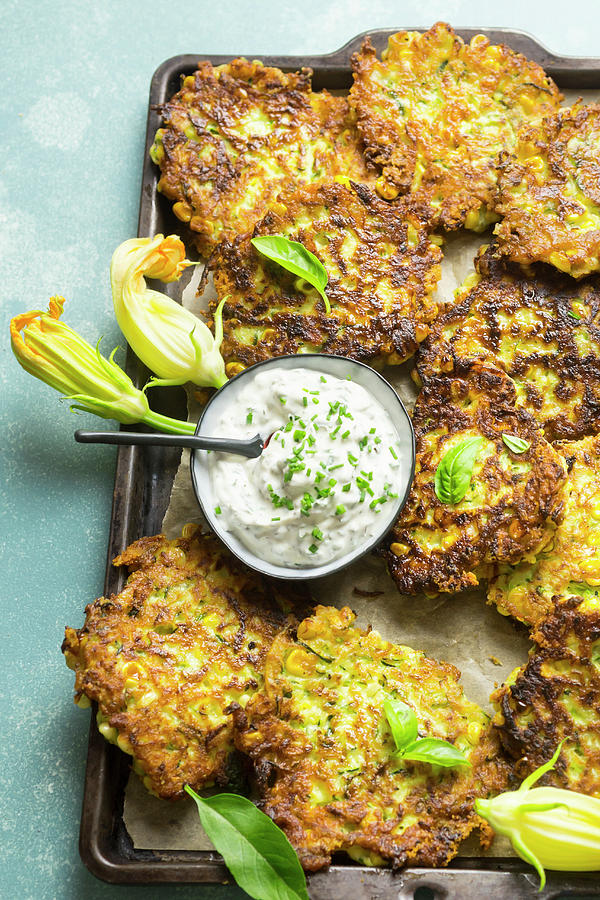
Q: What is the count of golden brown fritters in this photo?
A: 10